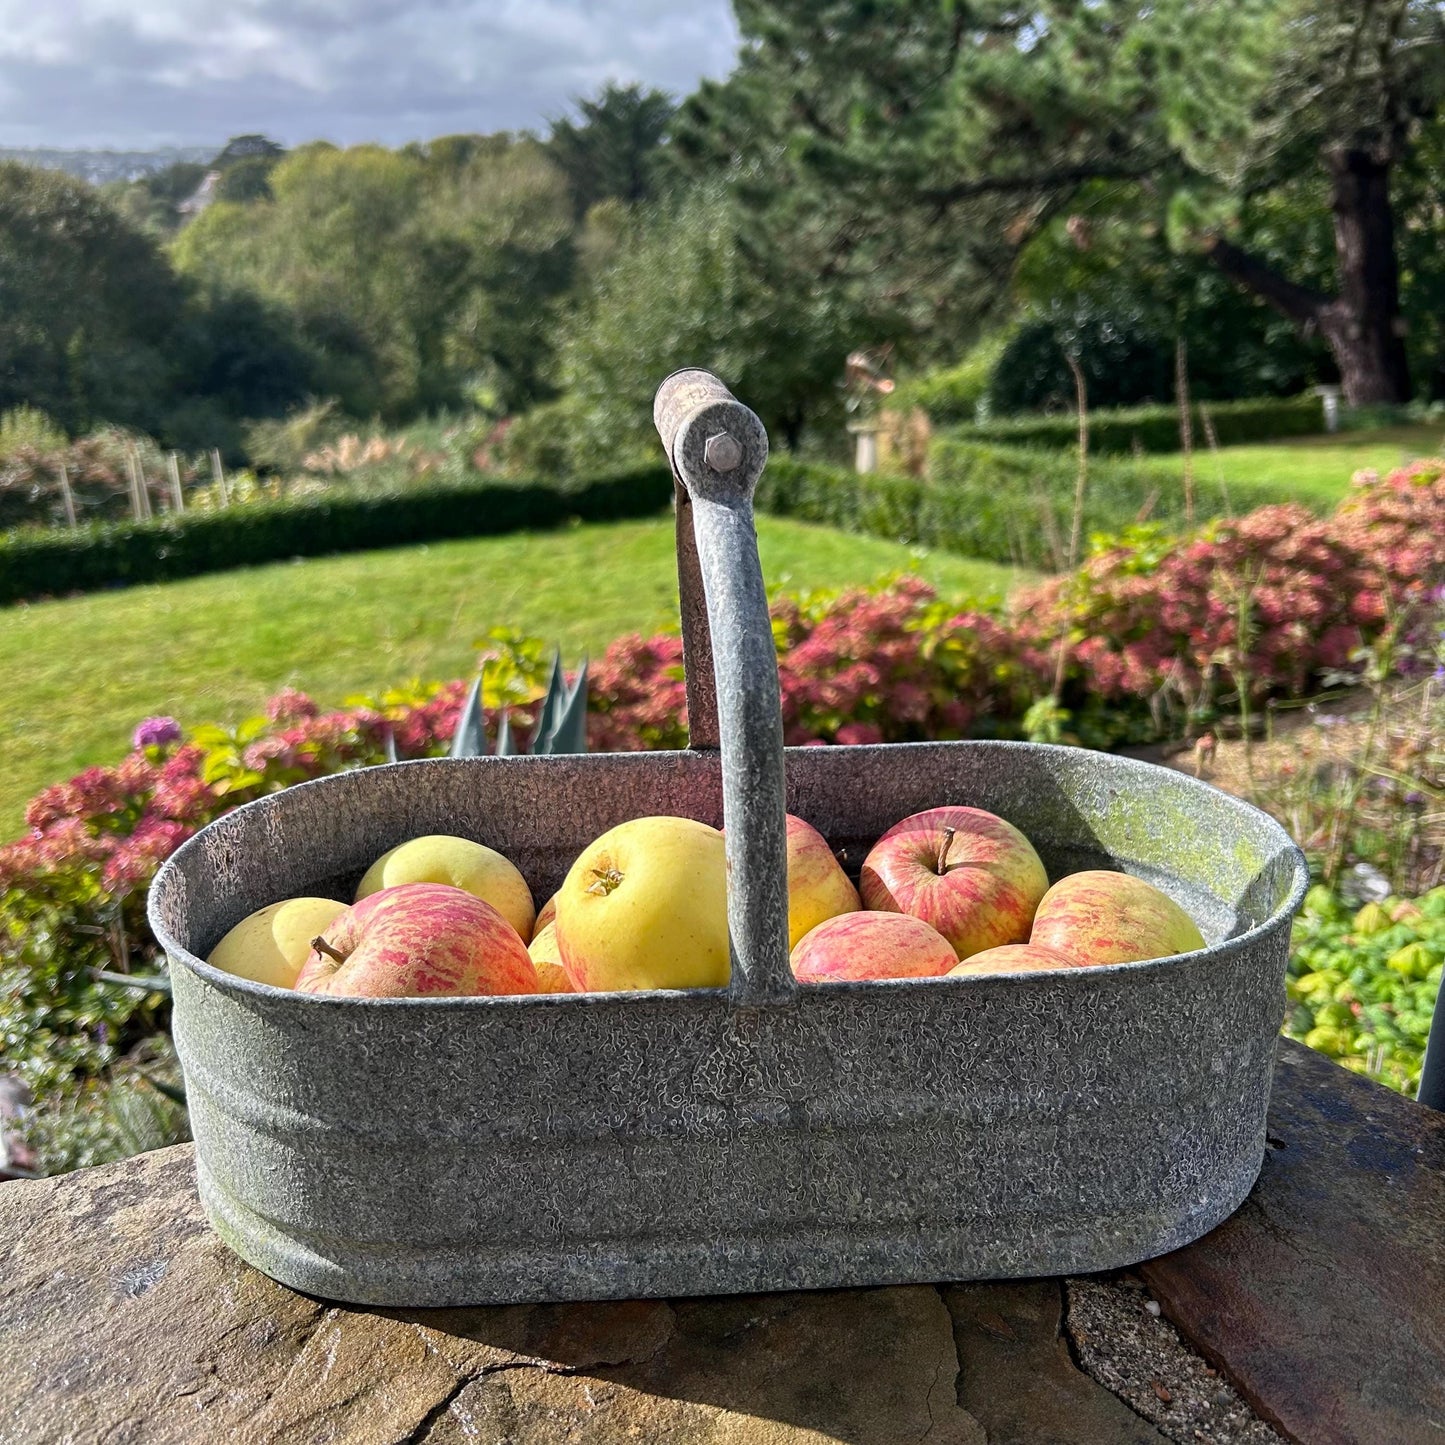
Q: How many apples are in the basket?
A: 11